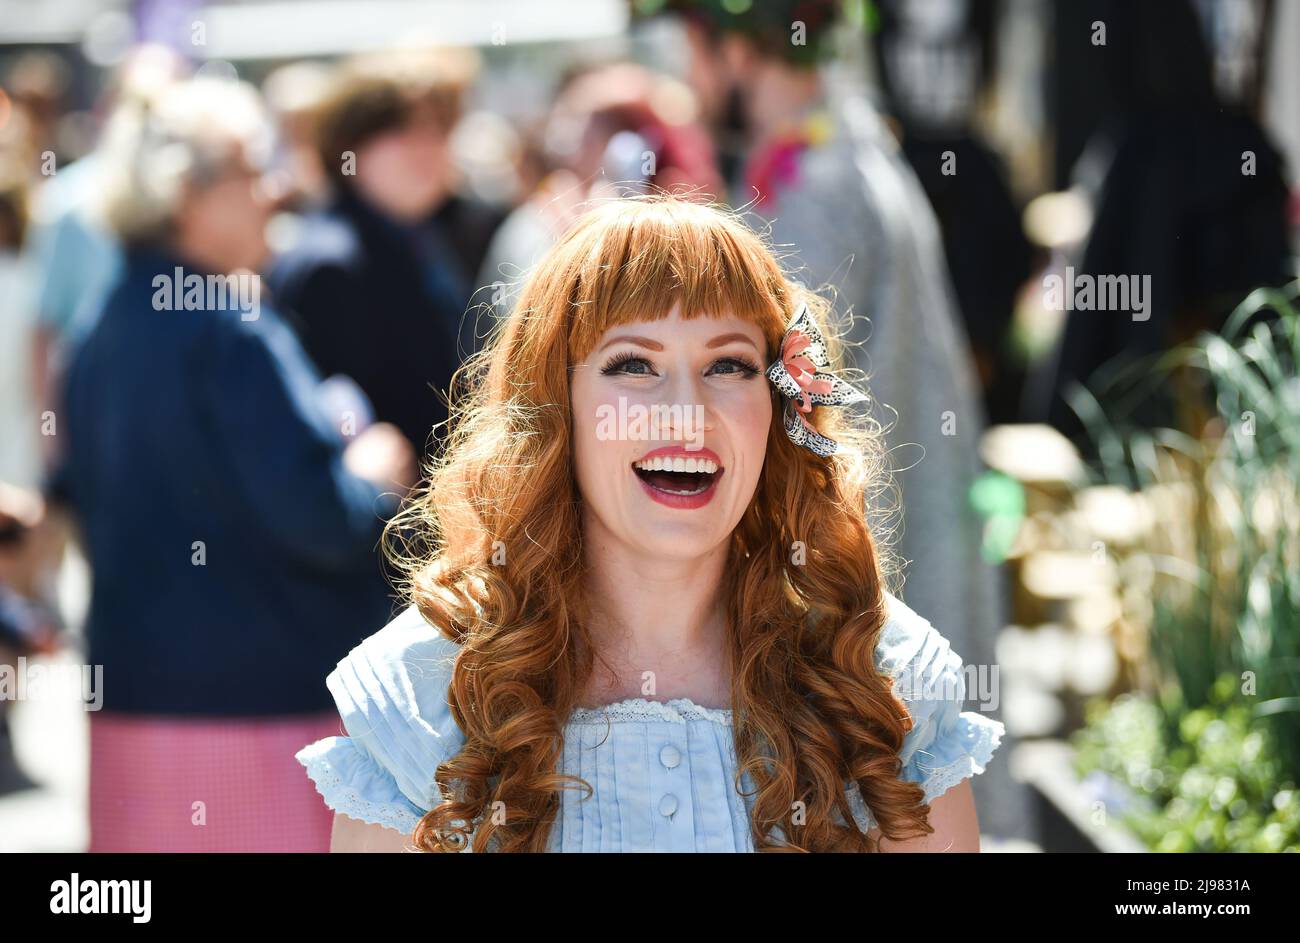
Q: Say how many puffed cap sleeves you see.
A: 2